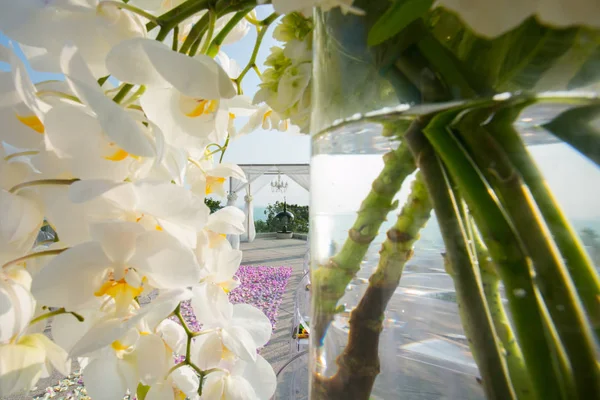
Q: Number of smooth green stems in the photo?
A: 4